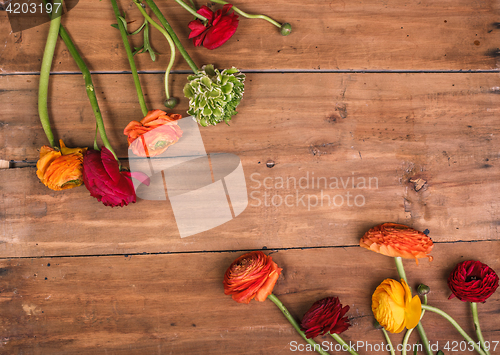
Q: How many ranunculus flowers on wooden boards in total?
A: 10